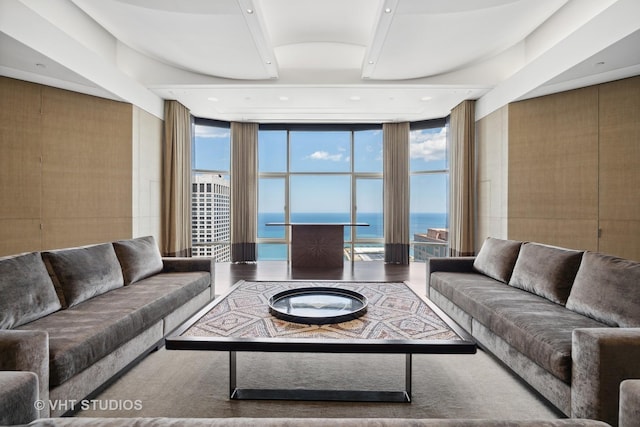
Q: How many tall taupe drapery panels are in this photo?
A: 4